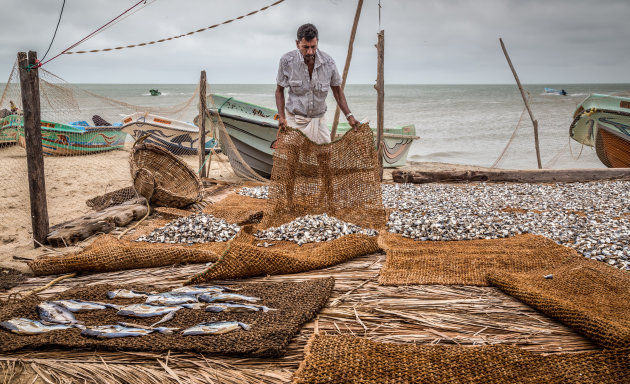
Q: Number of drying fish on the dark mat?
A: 11